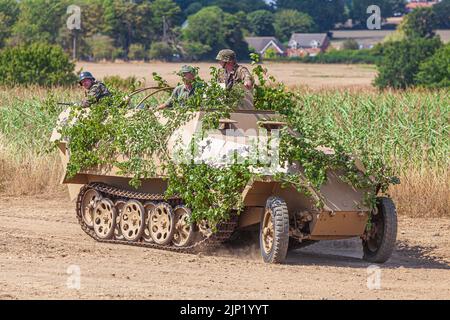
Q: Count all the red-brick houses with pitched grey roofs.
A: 2